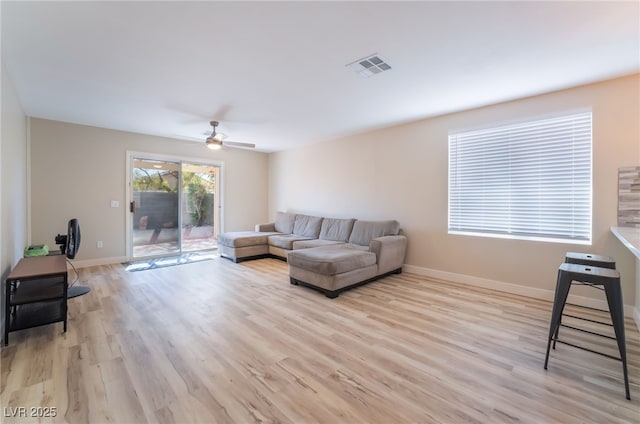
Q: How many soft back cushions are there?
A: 4